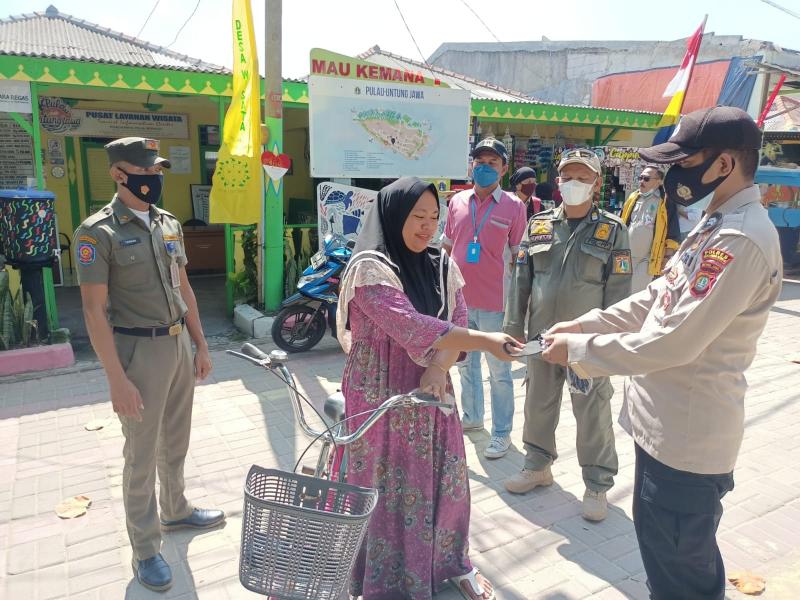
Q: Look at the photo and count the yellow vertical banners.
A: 1